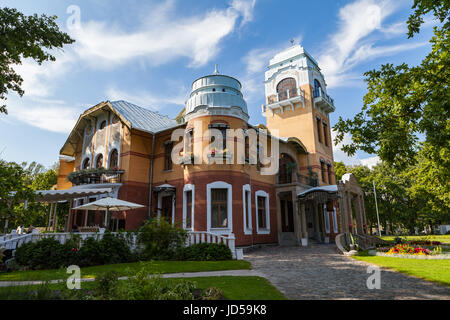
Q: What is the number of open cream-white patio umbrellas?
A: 1